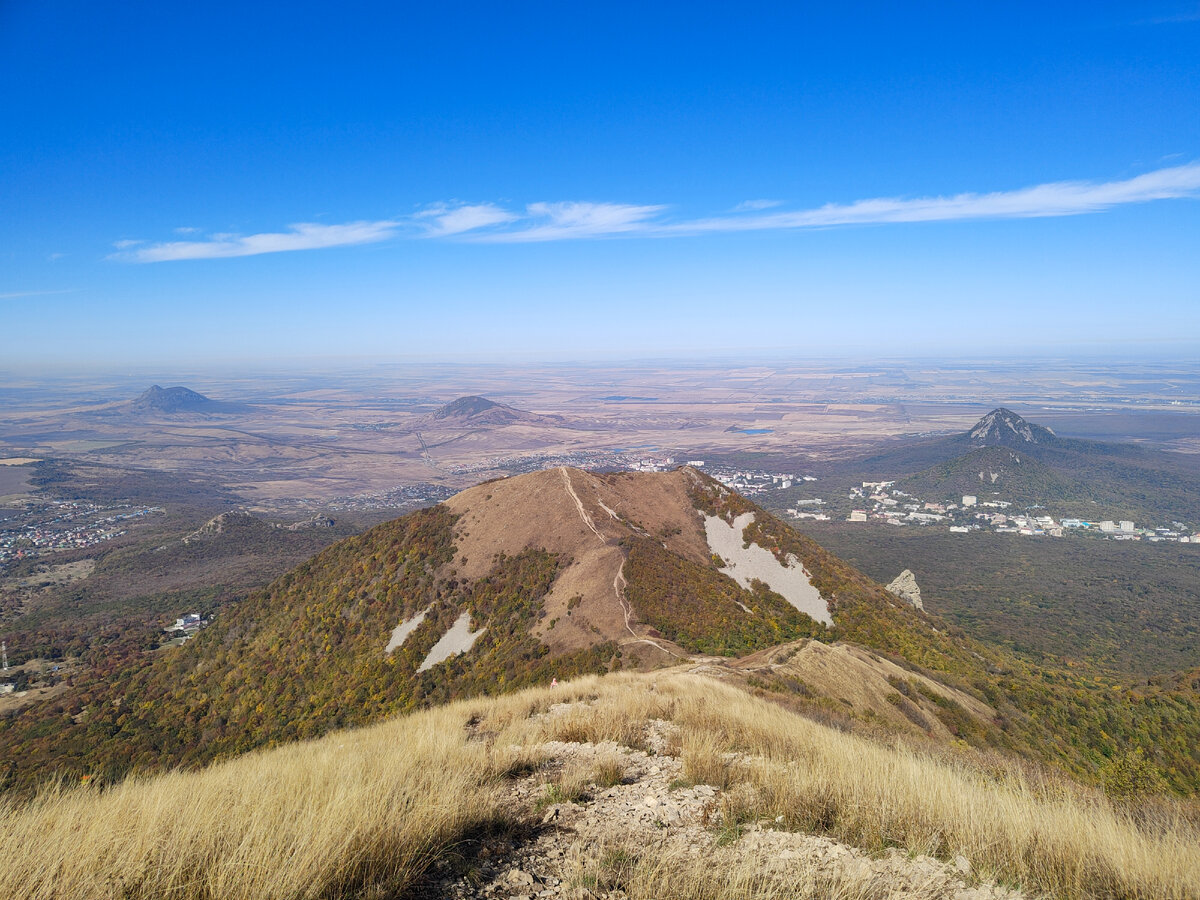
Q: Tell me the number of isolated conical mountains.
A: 3